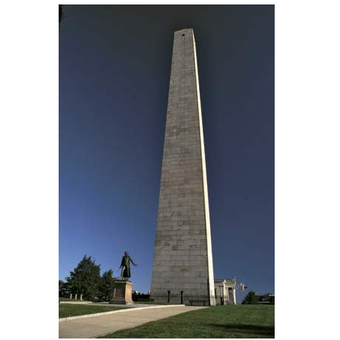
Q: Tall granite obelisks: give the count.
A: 1